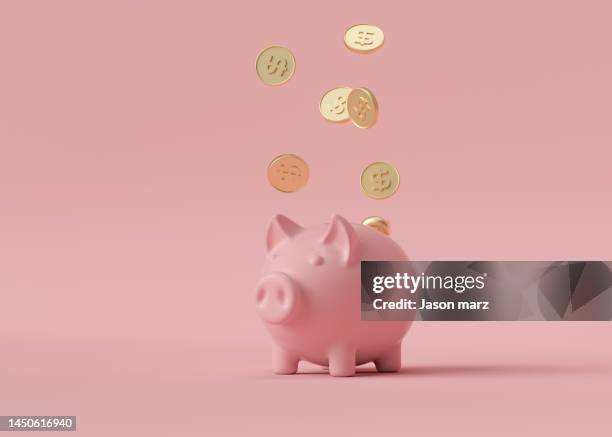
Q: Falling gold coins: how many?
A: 7